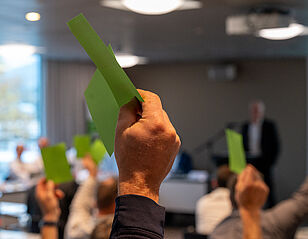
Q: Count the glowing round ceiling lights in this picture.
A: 5